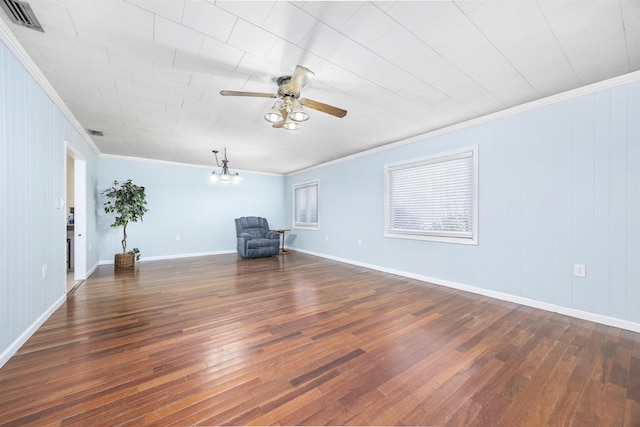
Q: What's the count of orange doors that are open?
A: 0